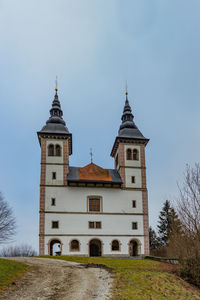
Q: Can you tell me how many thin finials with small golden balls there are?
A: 2